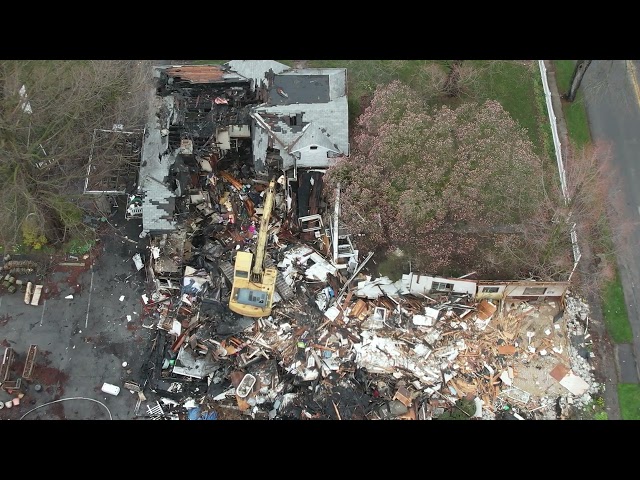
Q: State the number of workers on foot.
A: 0